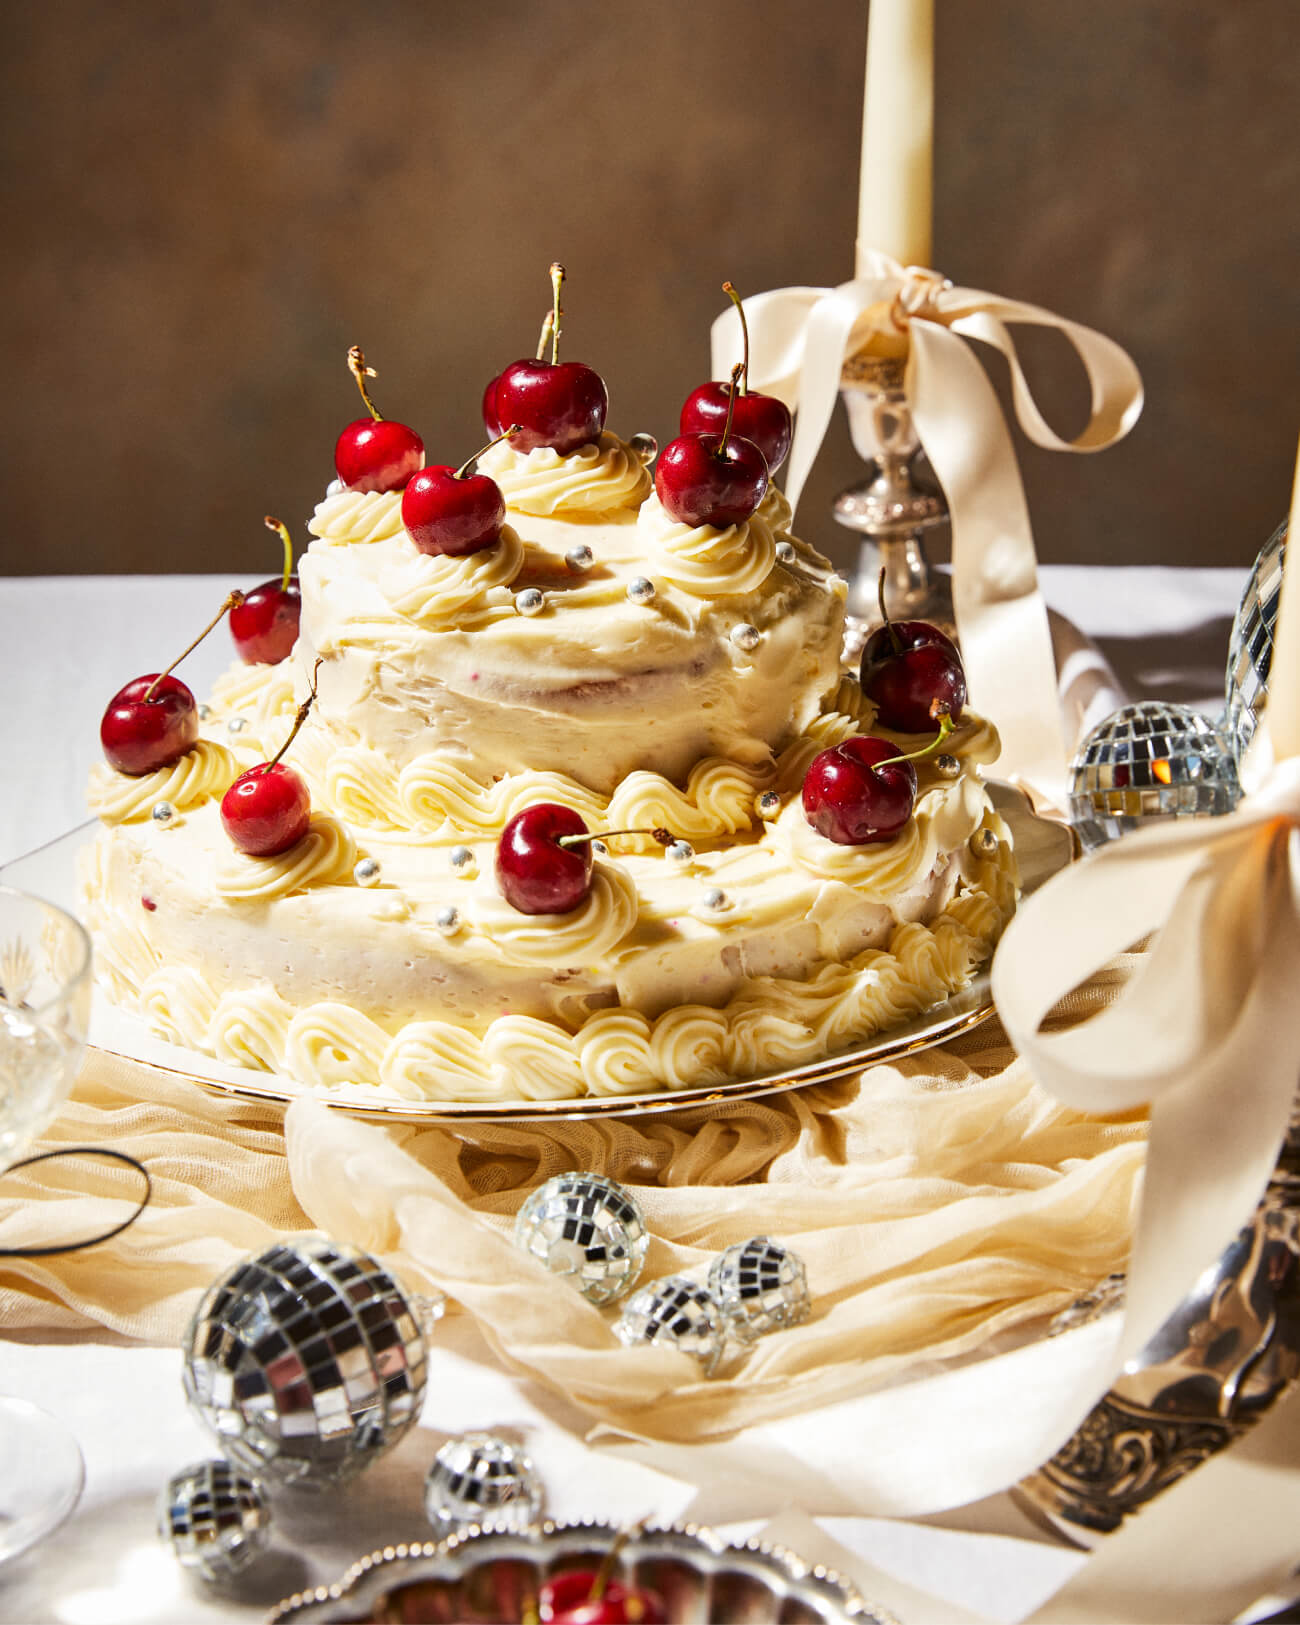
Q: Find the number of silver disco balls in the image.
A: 8